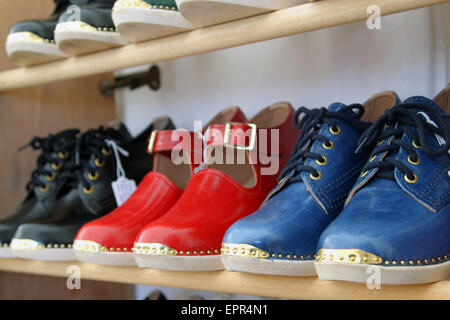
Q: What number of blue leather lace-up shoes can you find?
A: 2